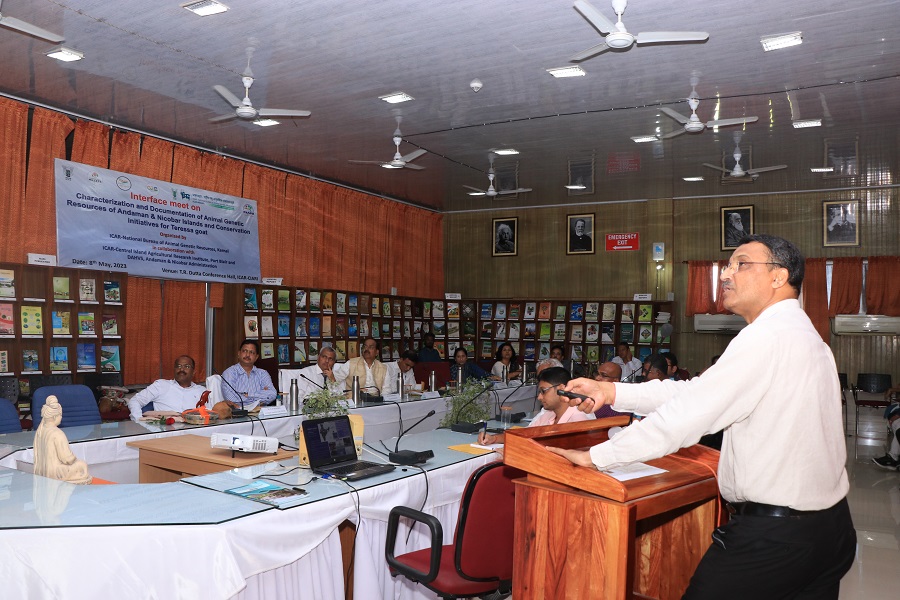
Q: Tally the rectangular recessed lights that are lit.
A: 14